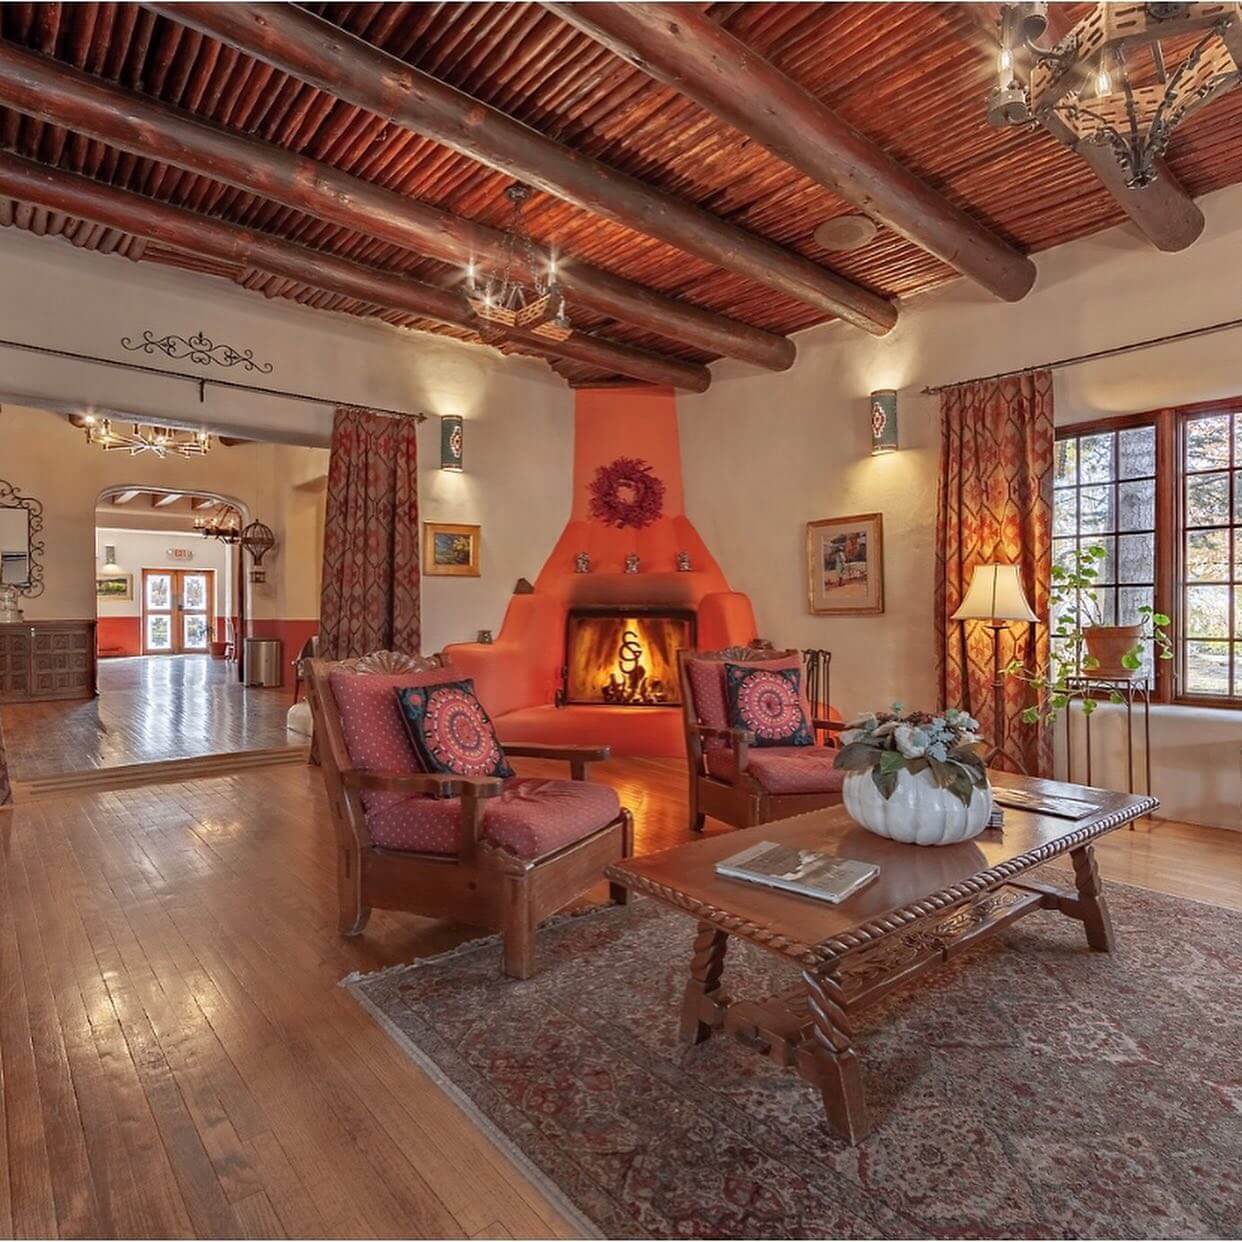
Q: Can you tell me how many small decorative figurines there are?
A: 3